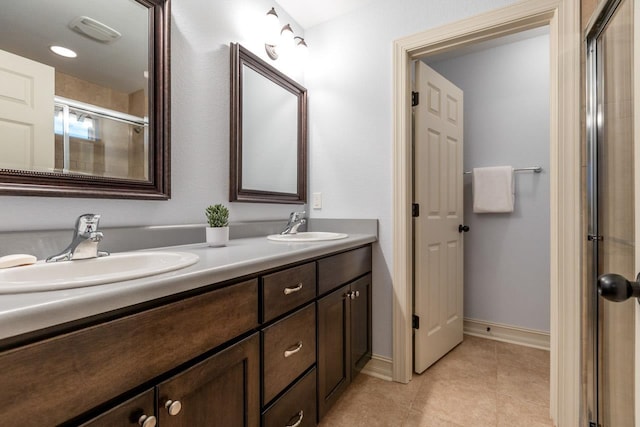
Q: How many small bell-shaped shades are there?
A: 3